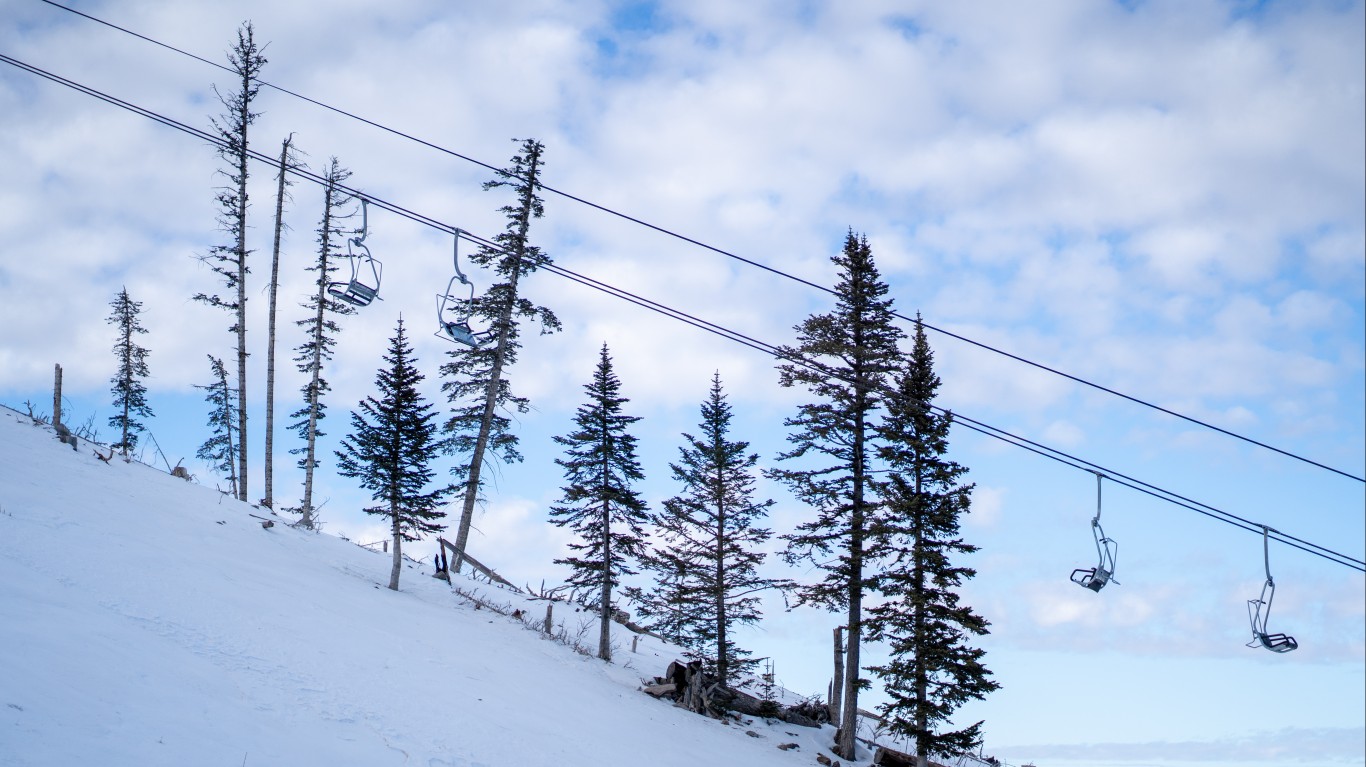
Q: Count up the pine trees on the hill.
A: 11